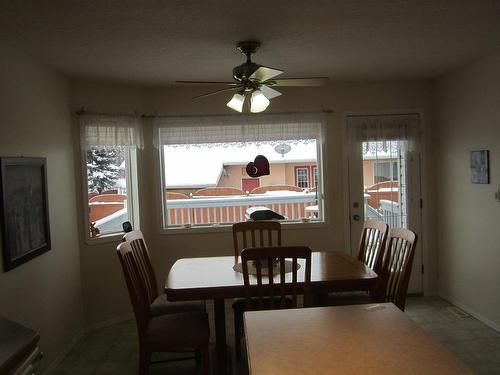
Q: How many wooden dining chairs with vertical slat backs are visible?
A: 6